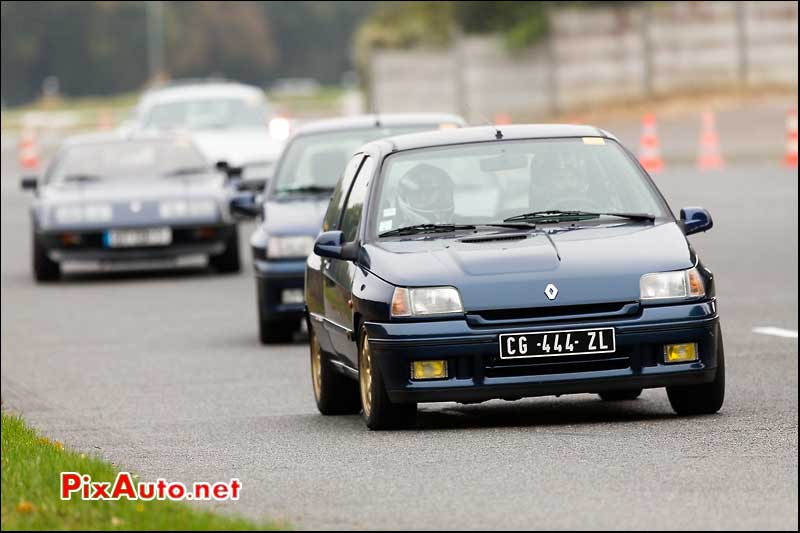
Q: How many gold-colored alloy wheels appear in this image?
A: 2